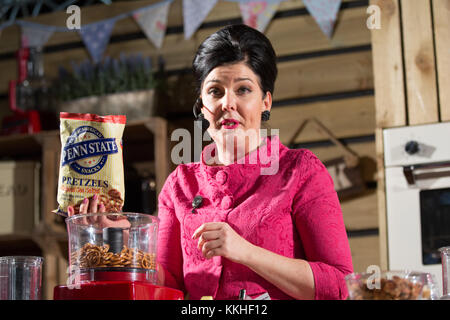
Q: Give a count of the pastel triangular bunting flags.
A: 6